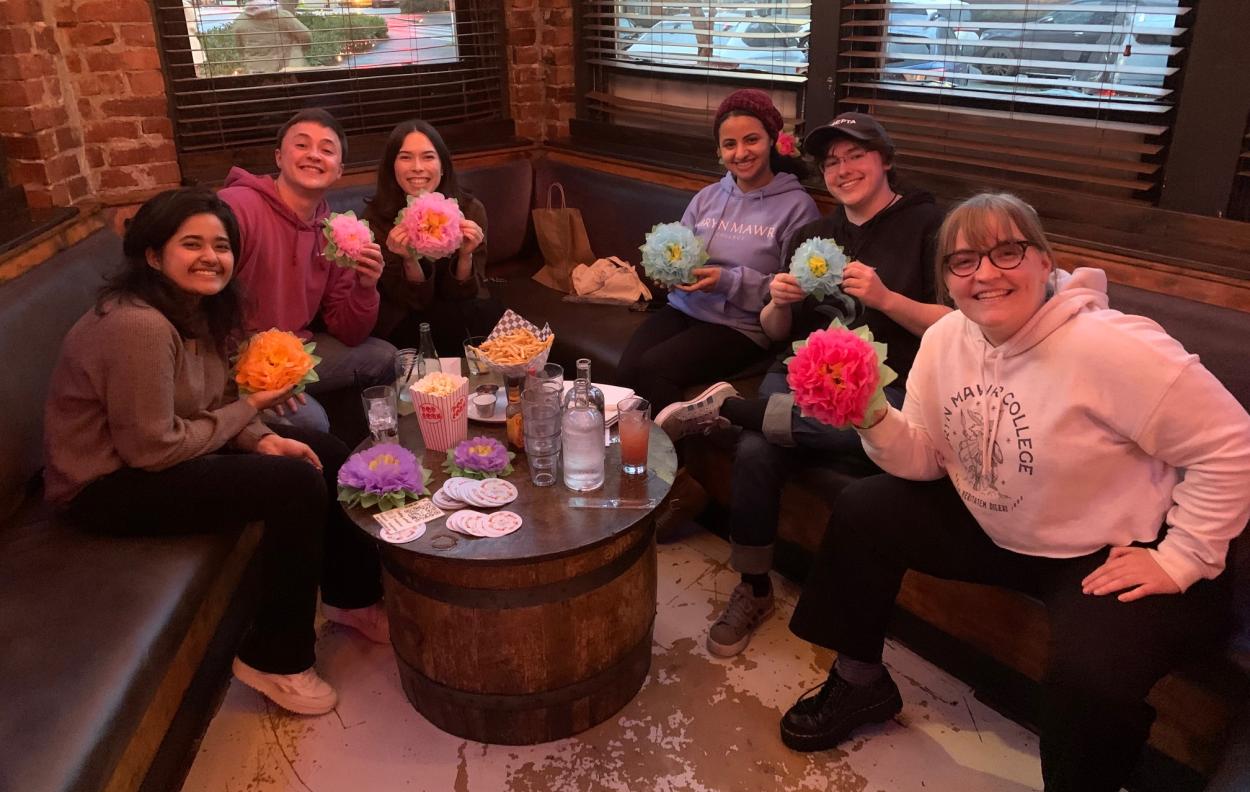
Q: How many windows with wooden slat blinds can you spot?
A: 3